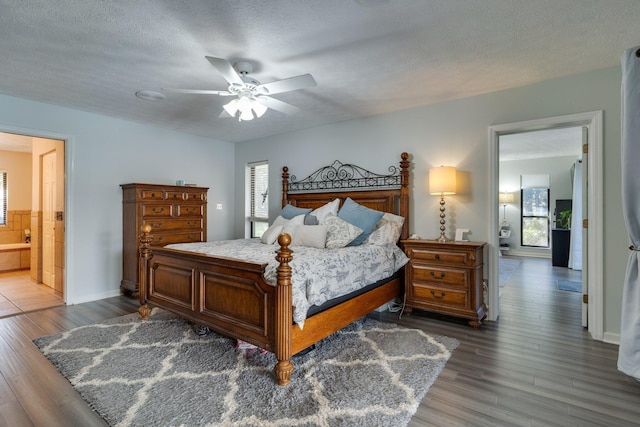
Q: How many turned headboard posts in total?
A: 2